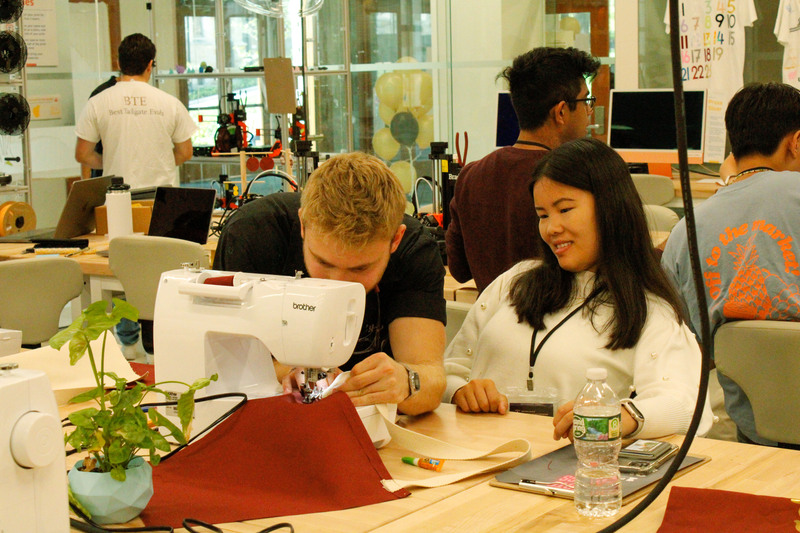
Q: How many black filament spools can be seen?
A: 3